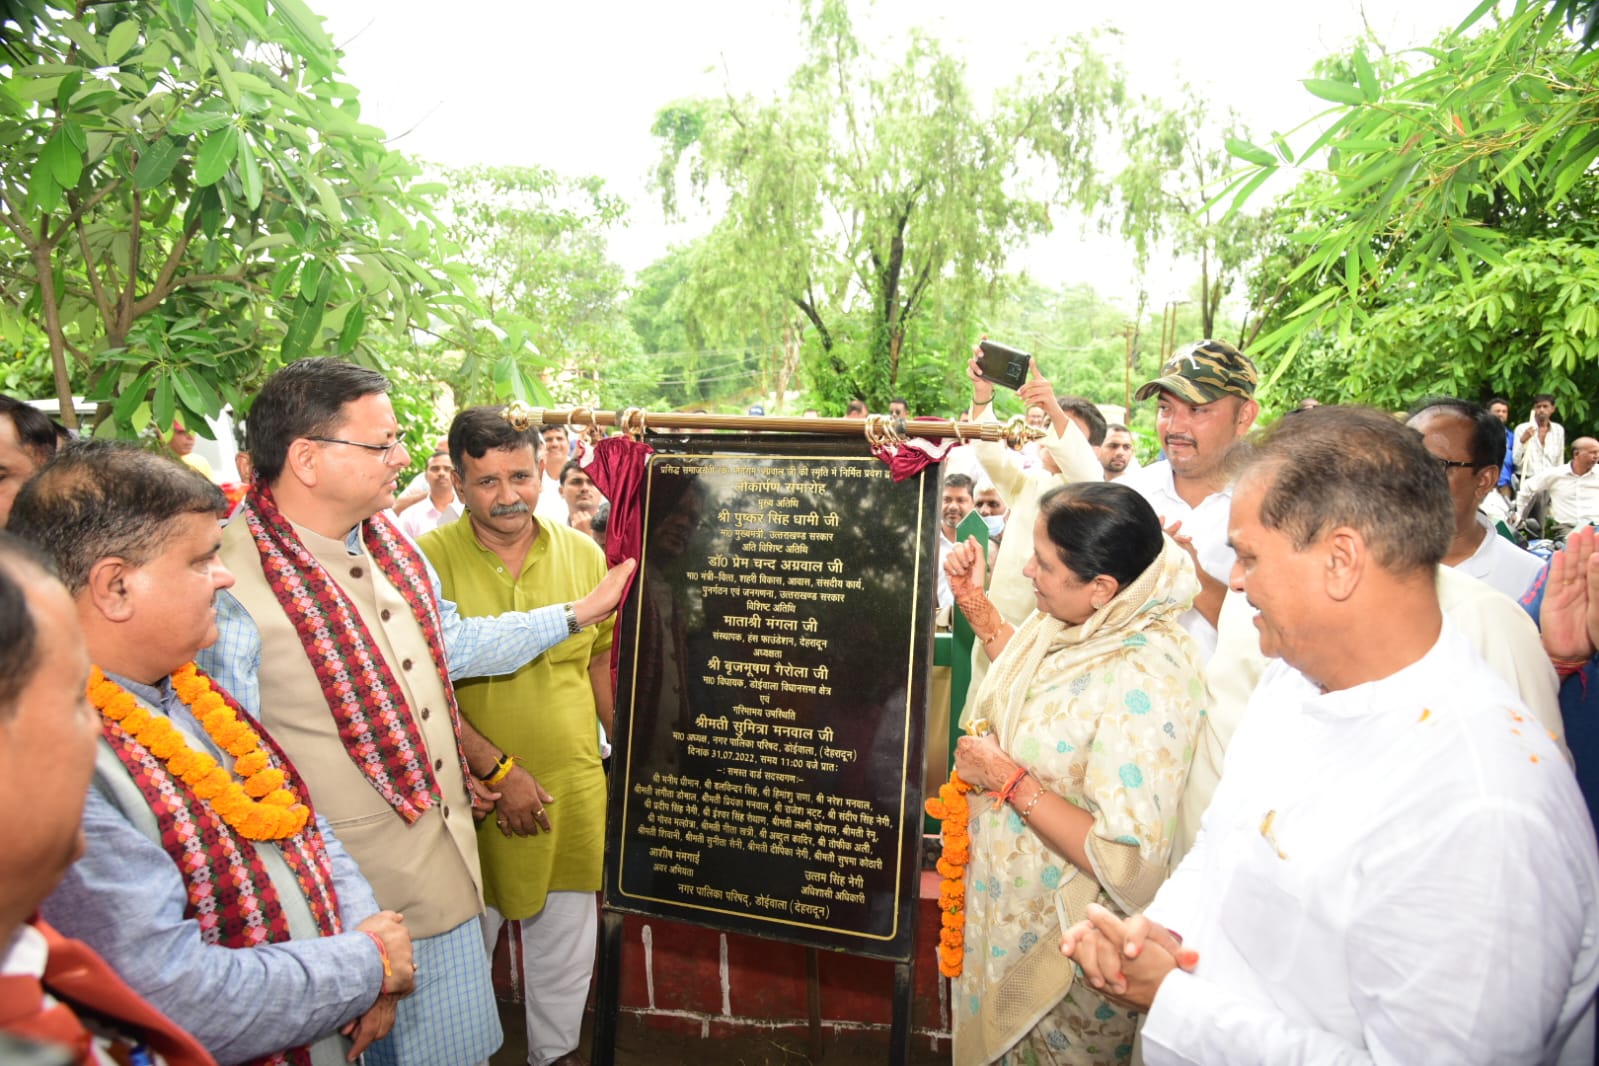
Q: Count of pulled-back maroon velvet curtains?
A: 2